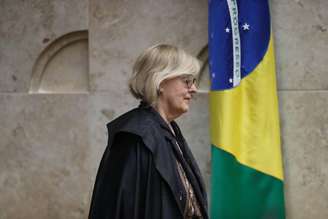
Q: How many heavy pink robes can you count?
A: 0